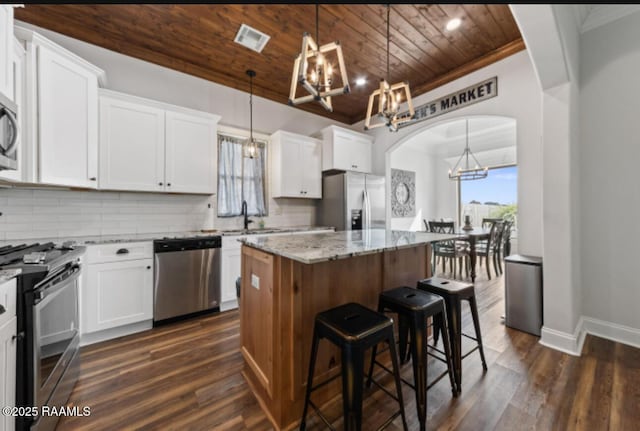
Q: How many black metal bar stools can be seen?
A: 3